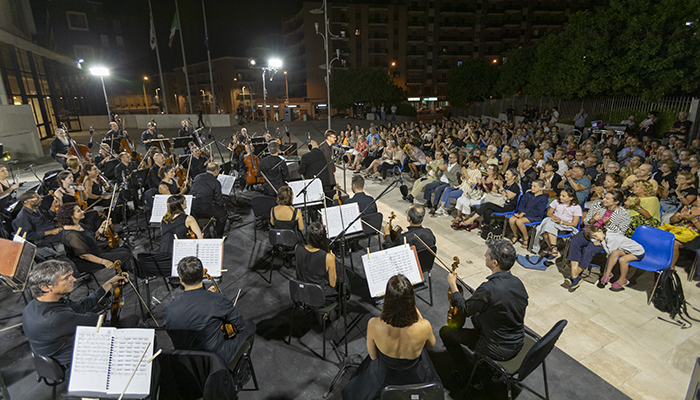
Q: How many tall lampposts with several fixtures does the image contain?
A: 1